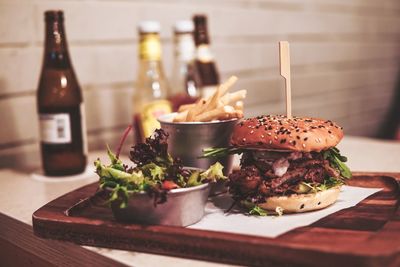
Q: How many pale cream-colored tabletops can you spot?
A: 1